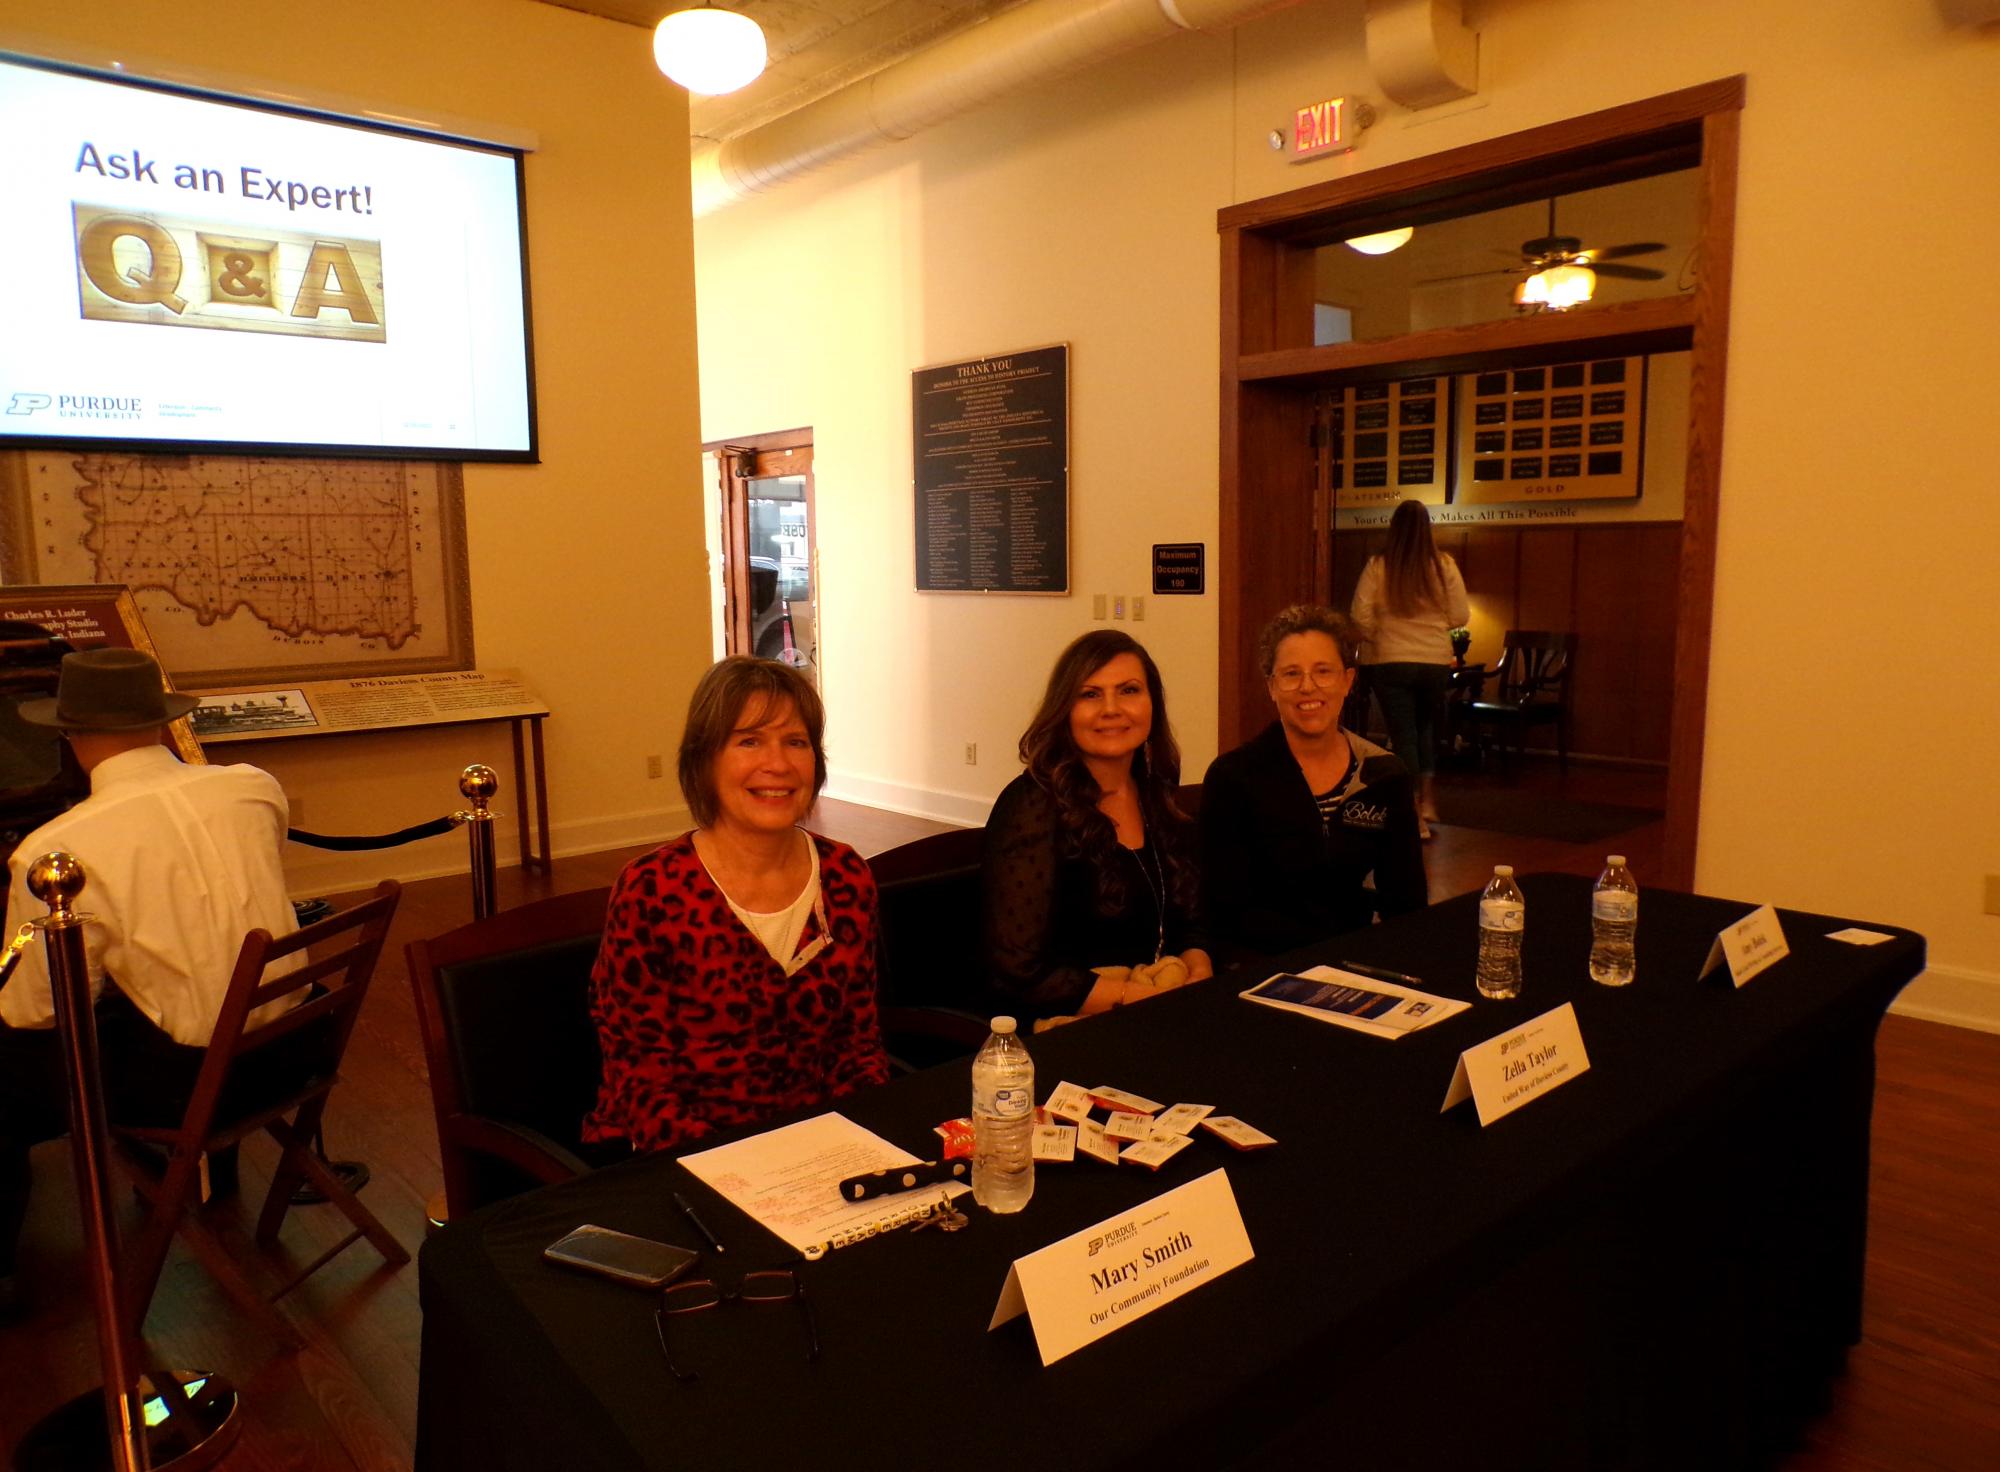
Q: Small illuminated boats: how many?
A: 0